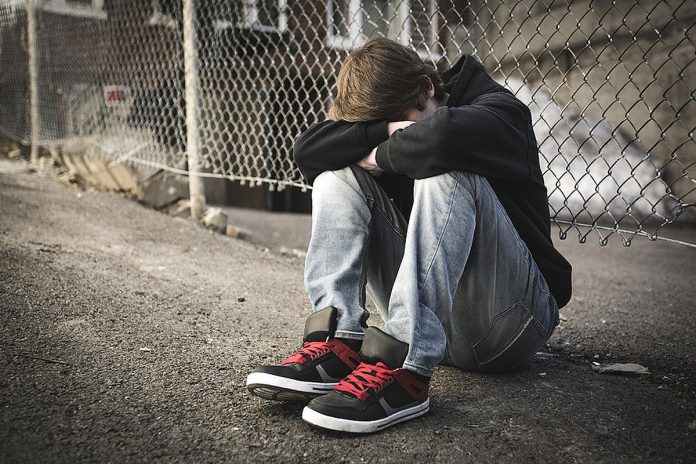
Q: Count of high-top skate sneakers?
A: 2